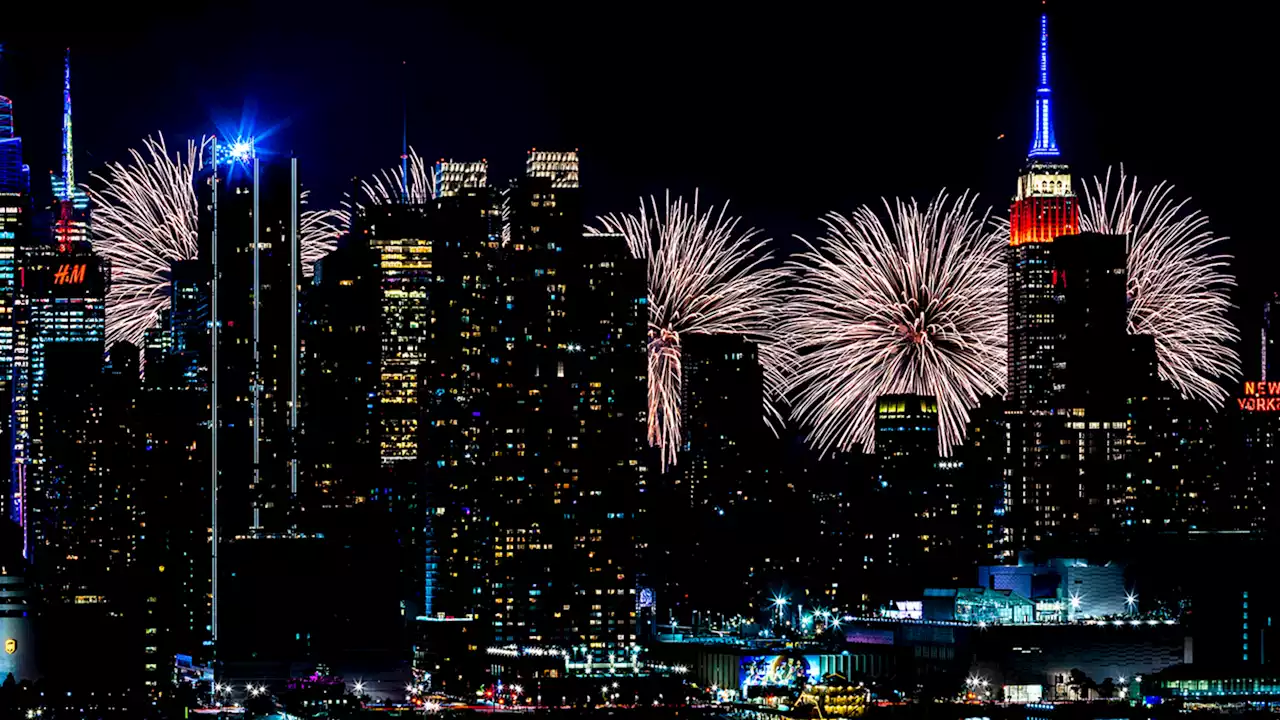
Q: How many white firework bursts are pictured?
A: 5